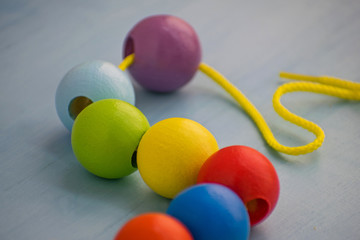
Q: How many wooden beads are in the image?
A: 7